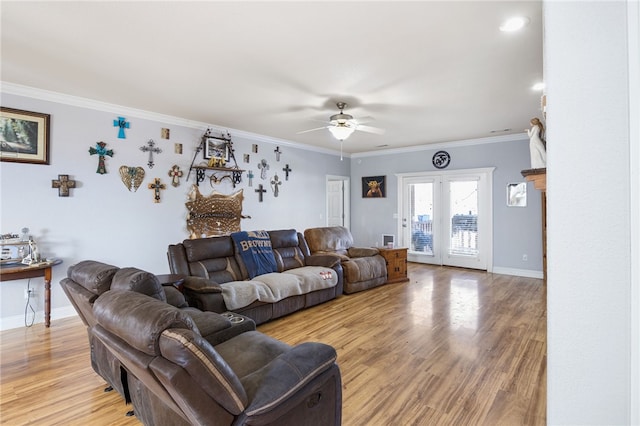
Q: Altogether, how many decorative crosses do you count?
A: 12